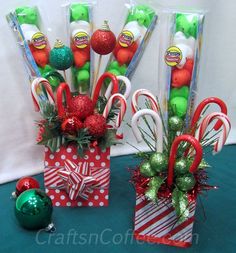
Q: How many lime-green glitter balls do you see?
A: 5